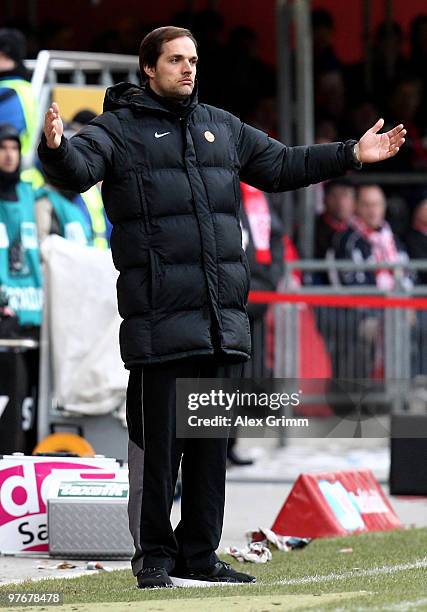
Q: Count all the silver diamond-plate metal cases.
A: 1